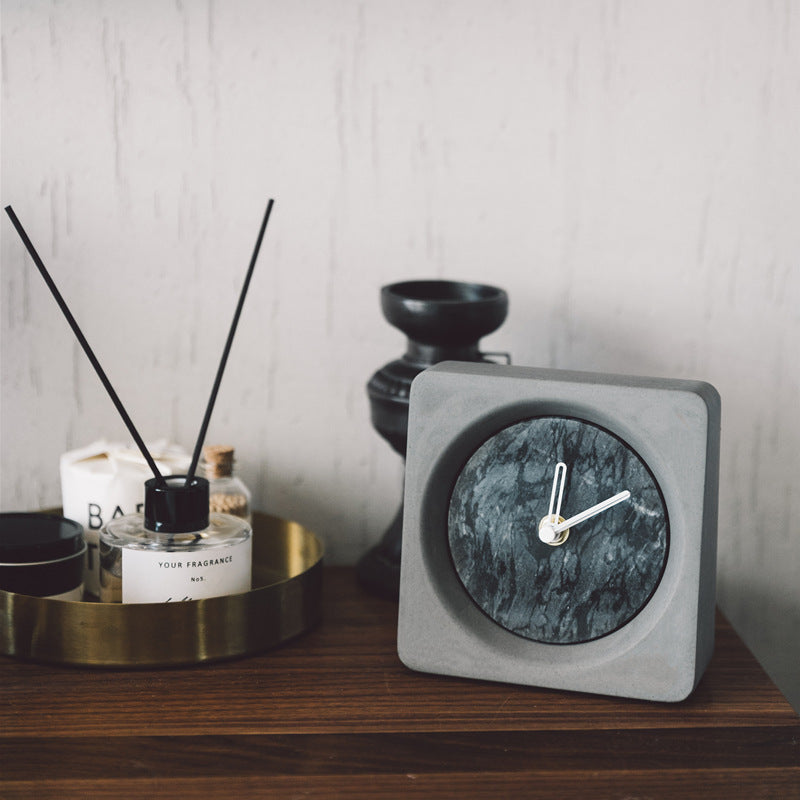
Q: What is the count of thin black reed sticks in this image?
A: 2